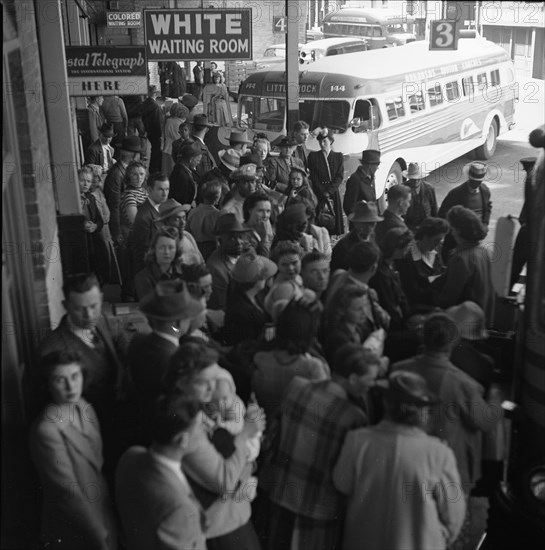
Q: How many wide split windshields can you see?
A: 1